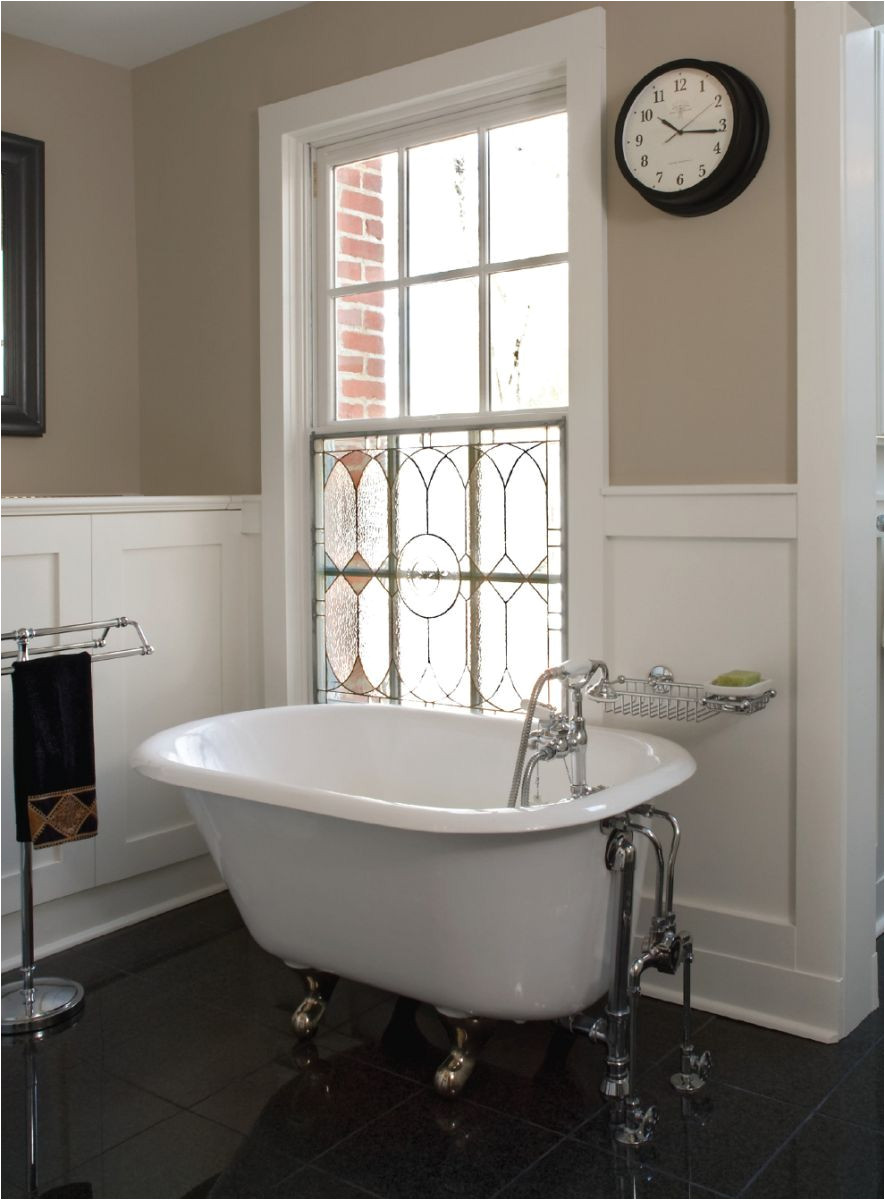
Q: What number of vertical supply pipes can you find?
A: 2